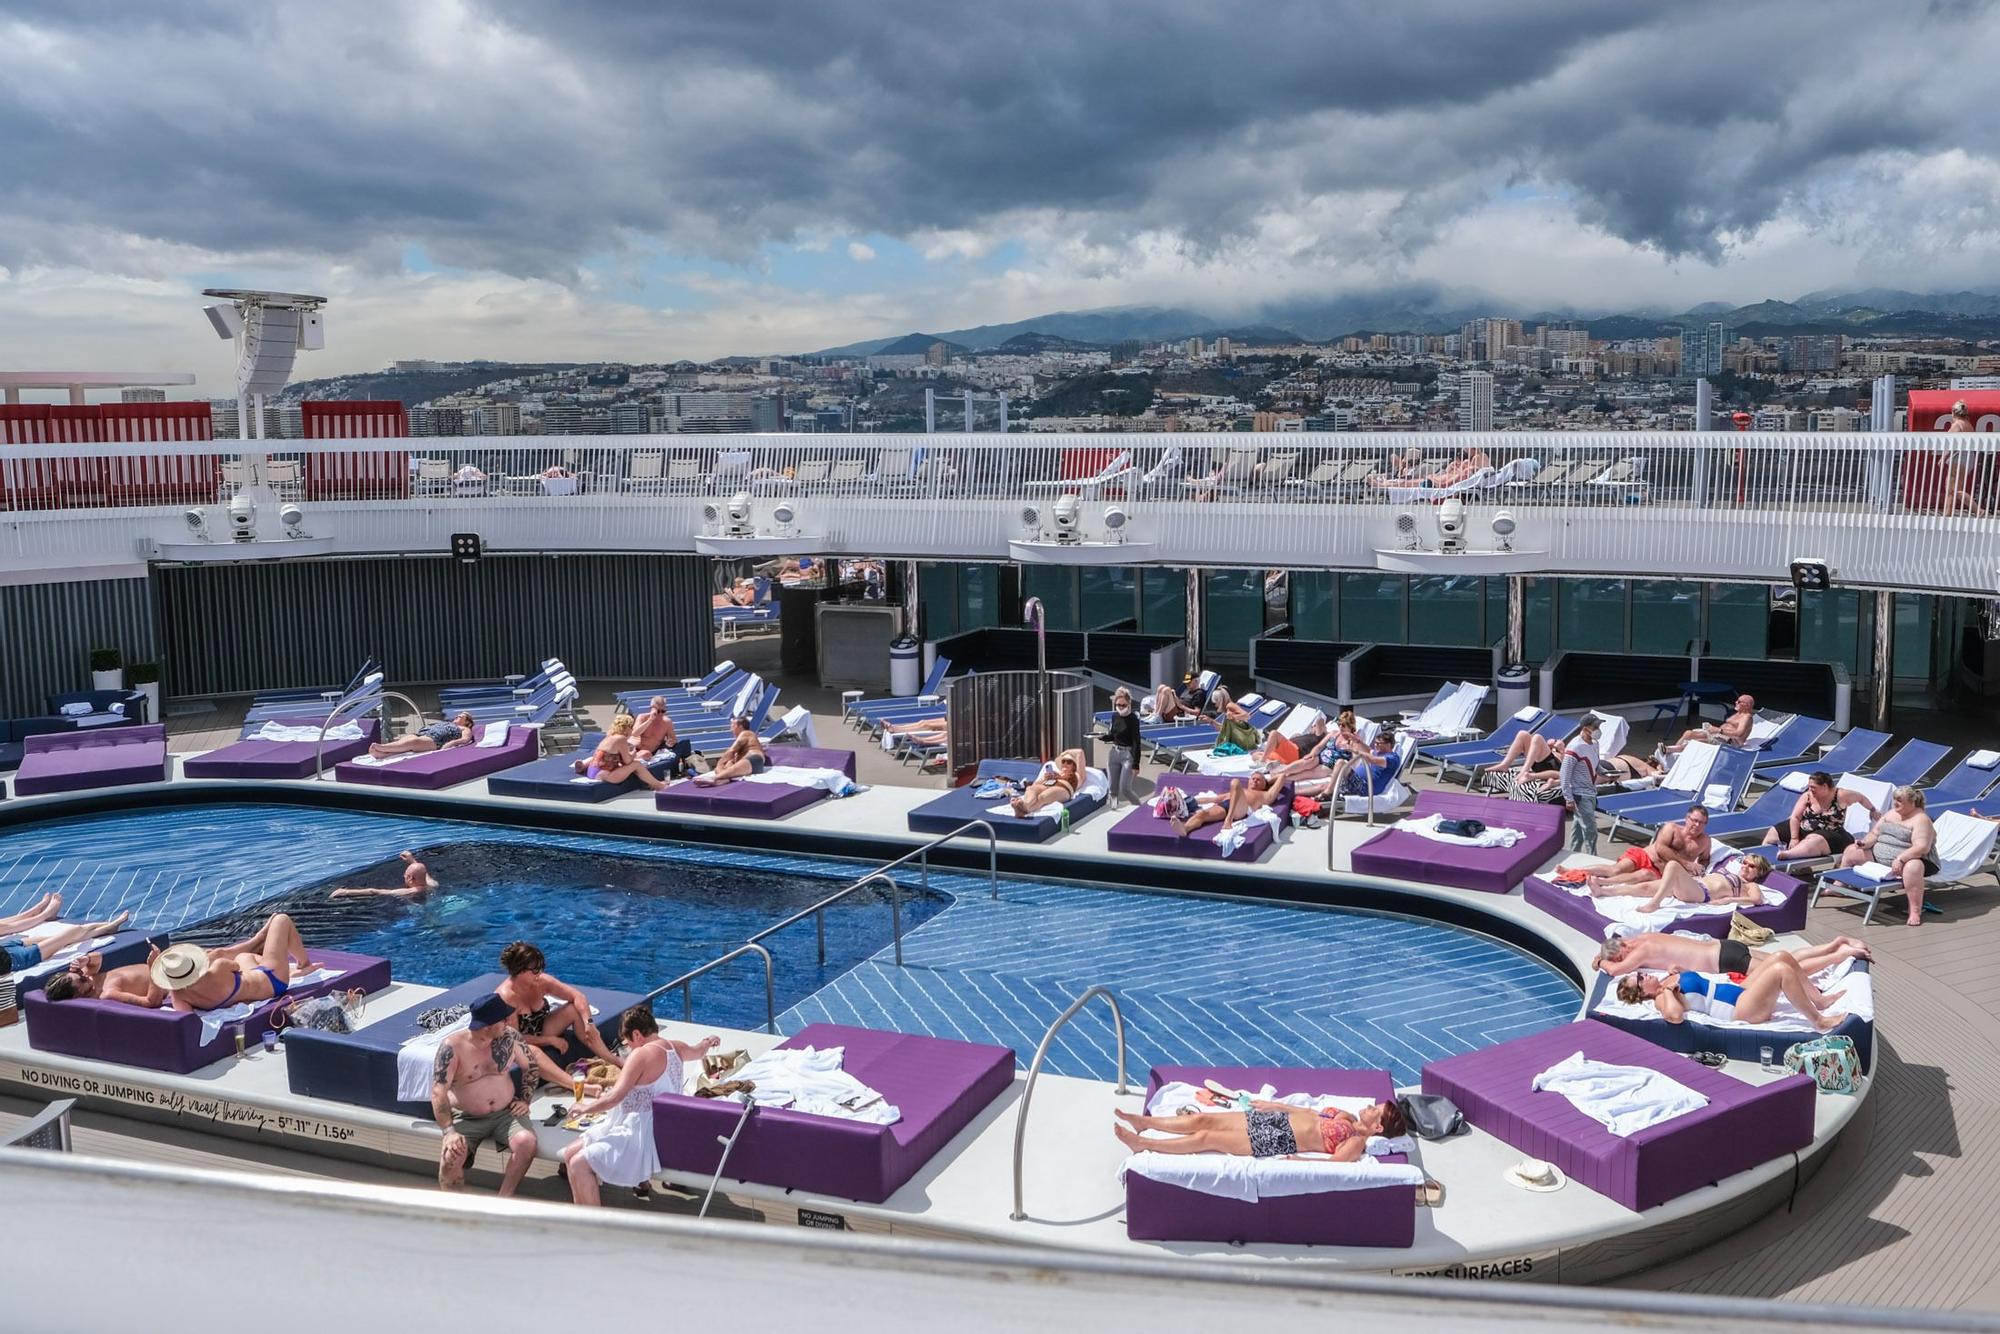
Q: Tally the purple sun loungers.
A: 11